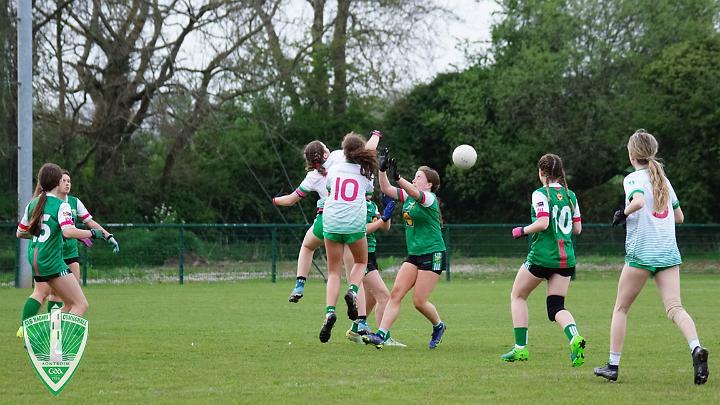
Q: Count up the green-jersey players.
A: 5